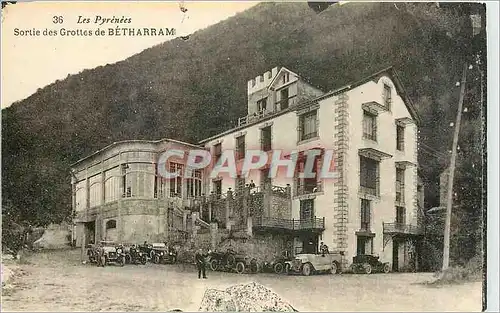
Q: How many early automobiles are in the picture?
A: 7